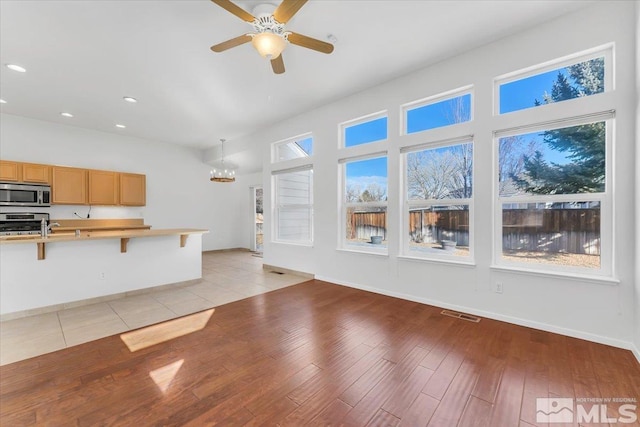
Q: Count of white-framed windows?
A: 8